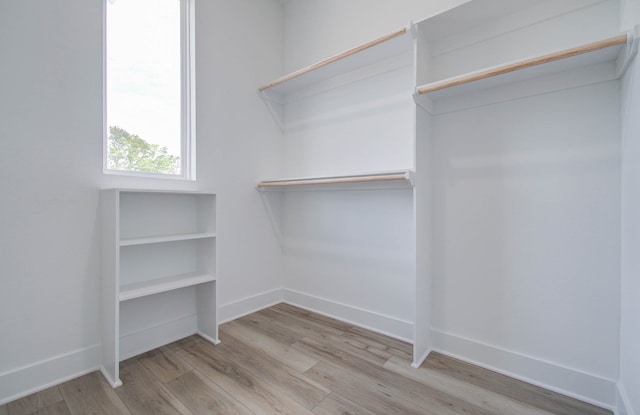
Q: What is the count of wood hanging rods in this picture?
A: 3